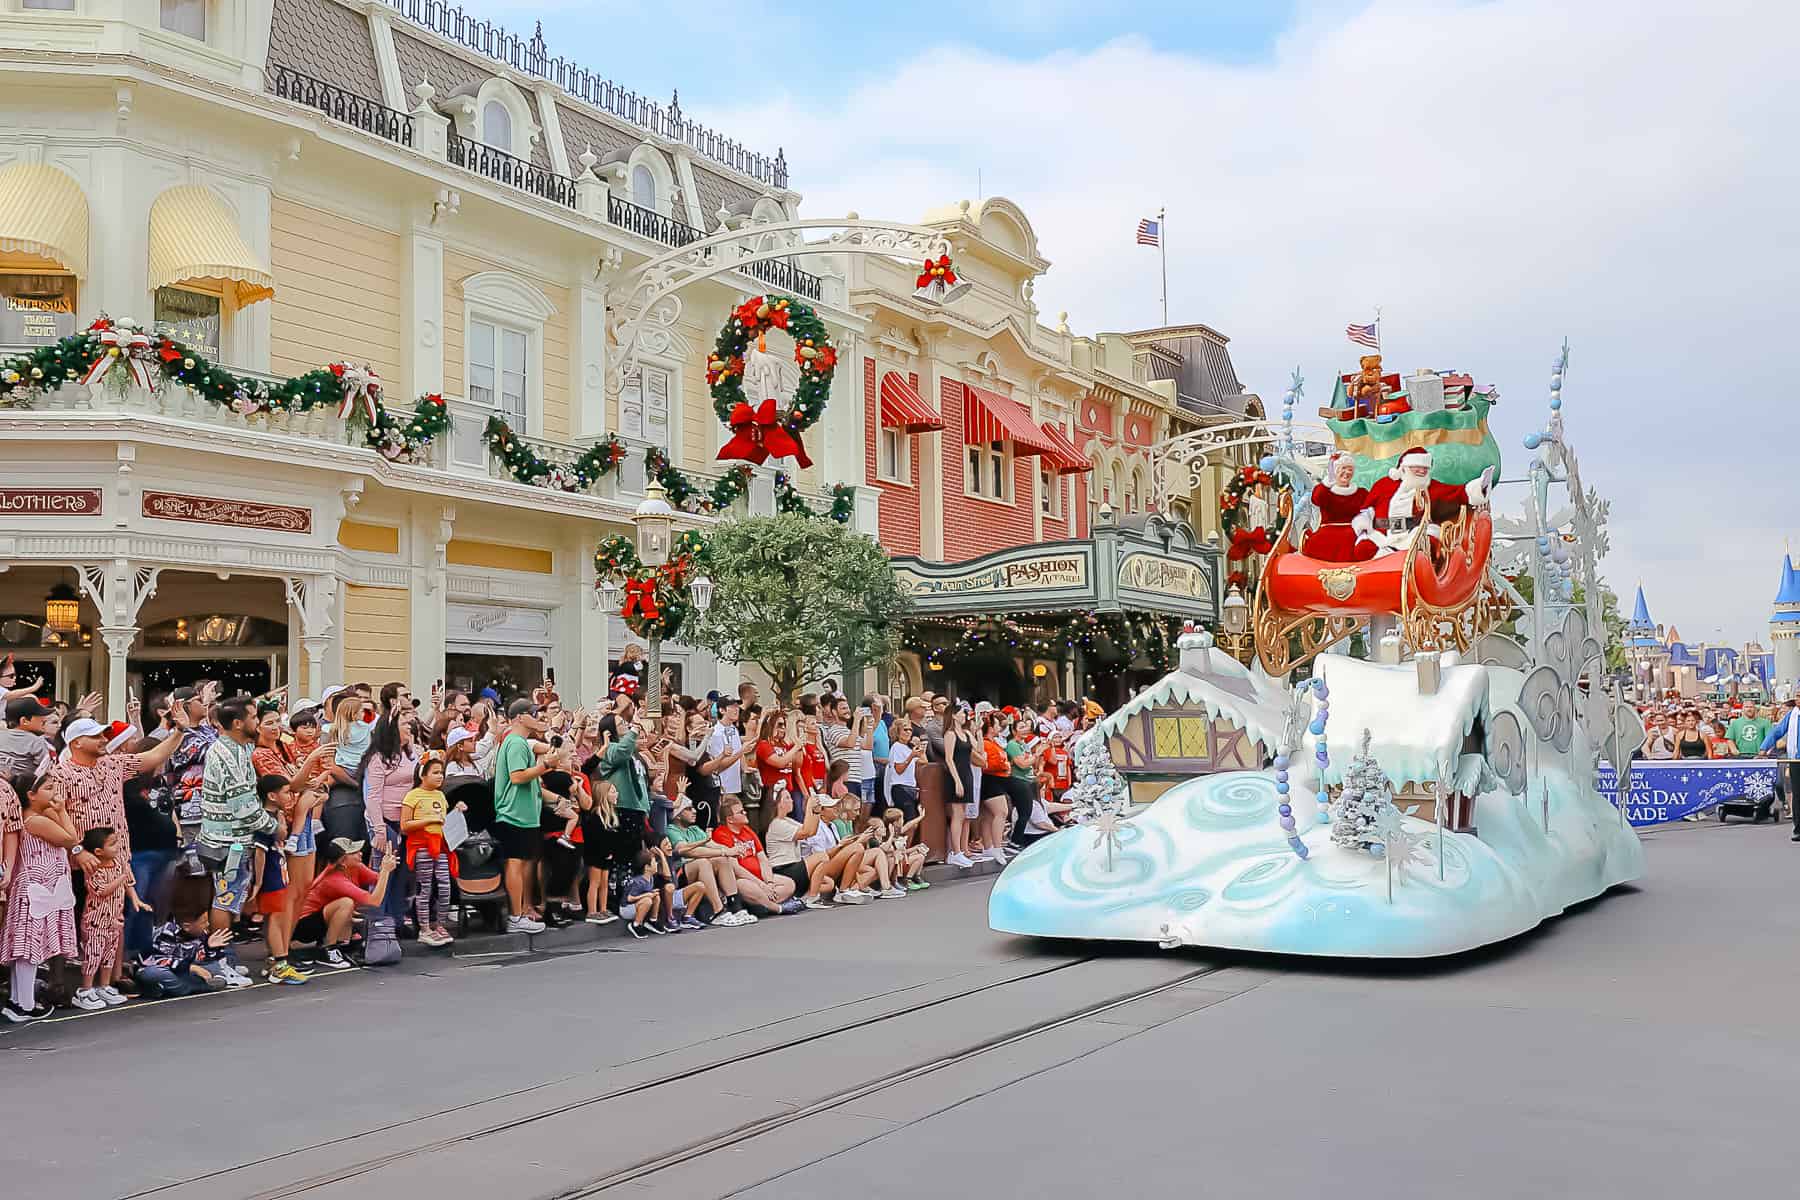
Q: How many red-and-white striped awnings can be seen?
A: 3